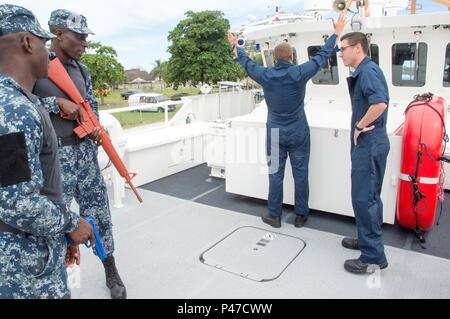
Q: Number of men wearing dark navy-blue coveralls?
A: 2